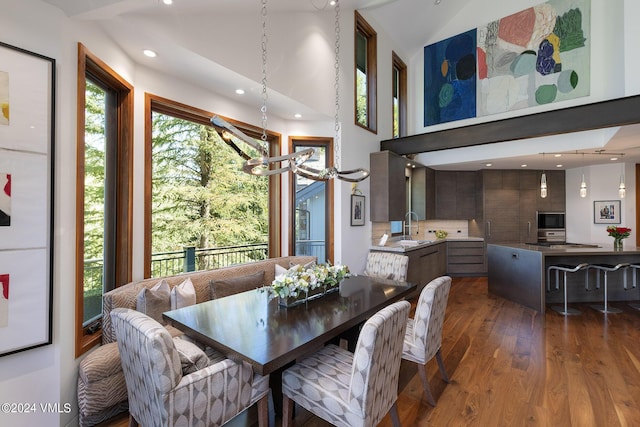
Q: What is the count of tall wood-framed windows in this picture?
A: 5